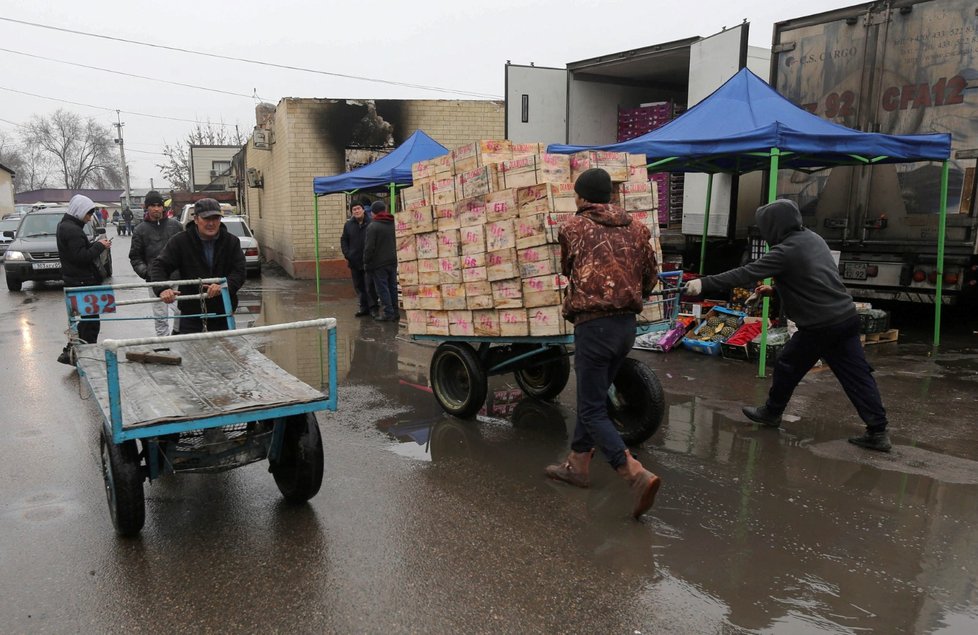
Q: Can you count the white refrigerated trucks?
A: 1